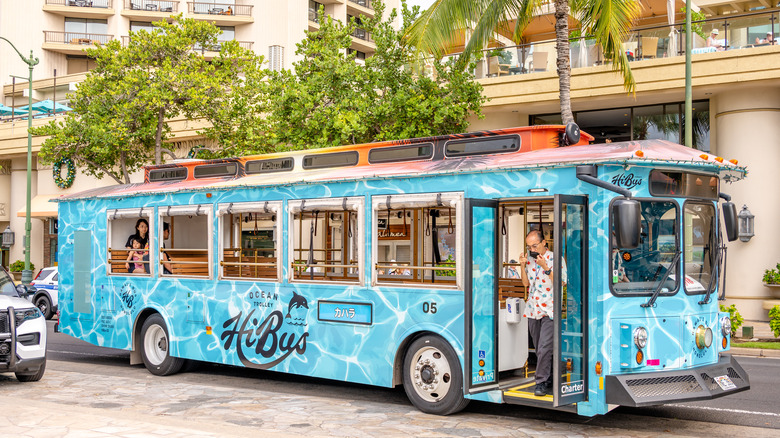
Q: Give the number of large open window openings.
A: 5